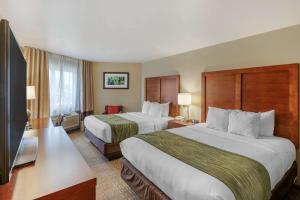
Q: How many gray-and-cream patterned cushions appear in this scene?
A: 0